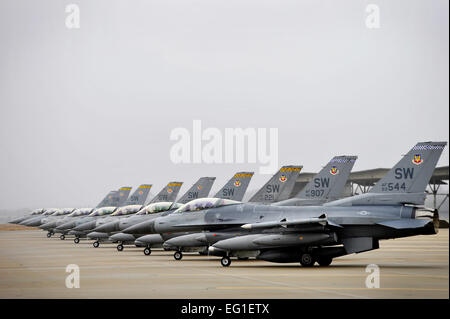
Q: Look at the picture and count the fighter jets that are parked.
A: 9